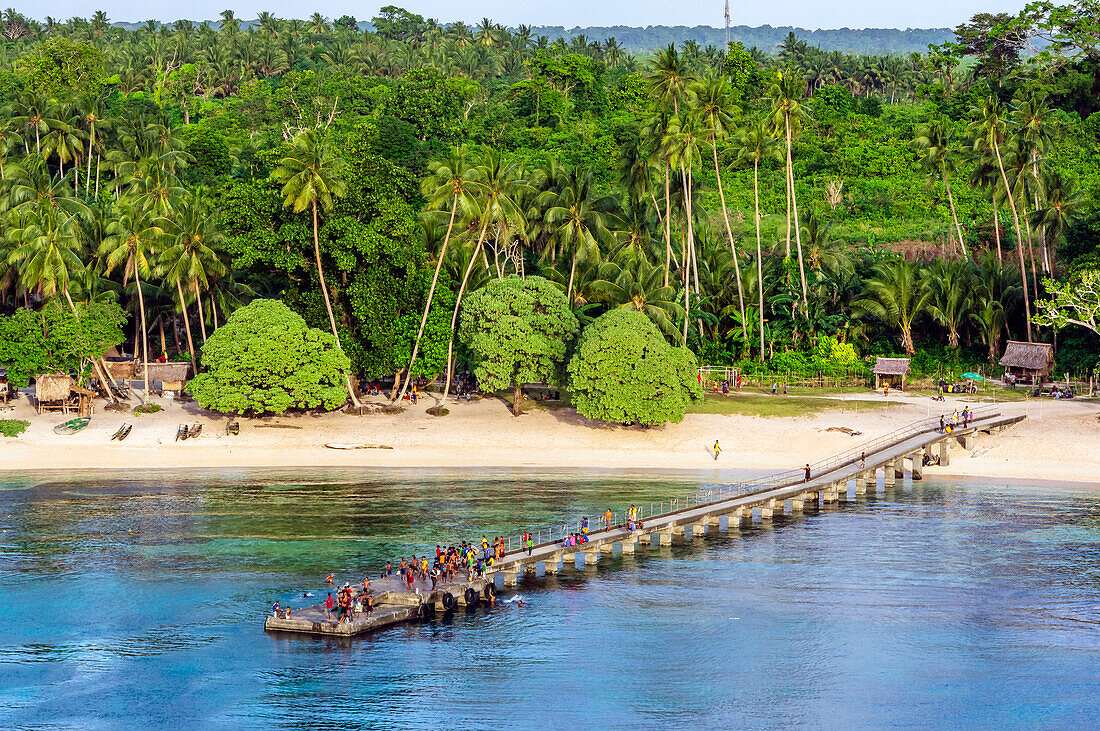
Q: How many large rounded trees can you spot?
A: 3